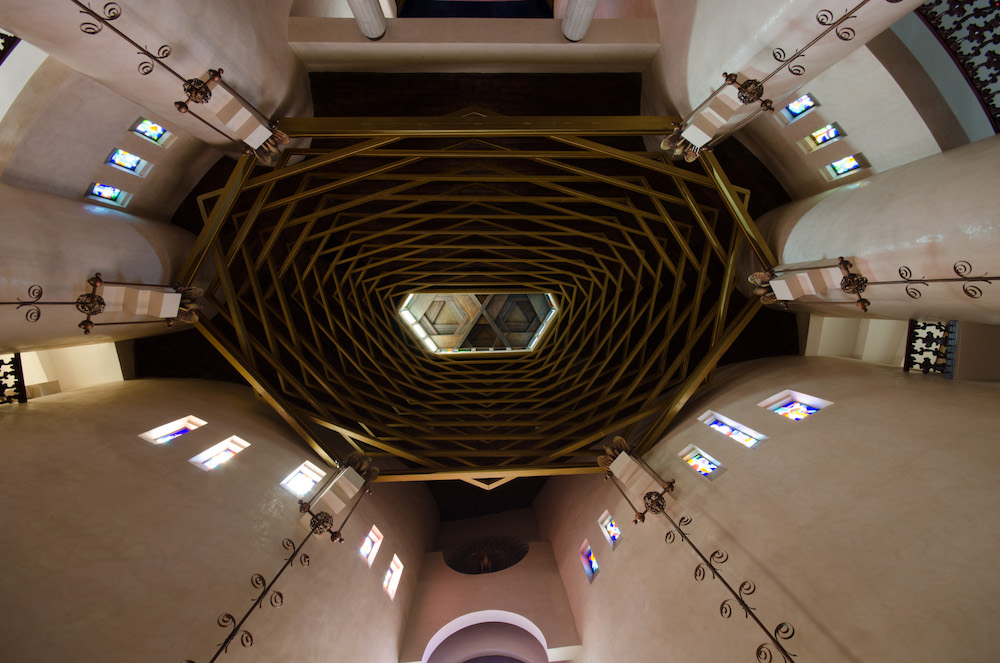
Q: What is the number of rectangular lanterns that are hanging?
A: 6